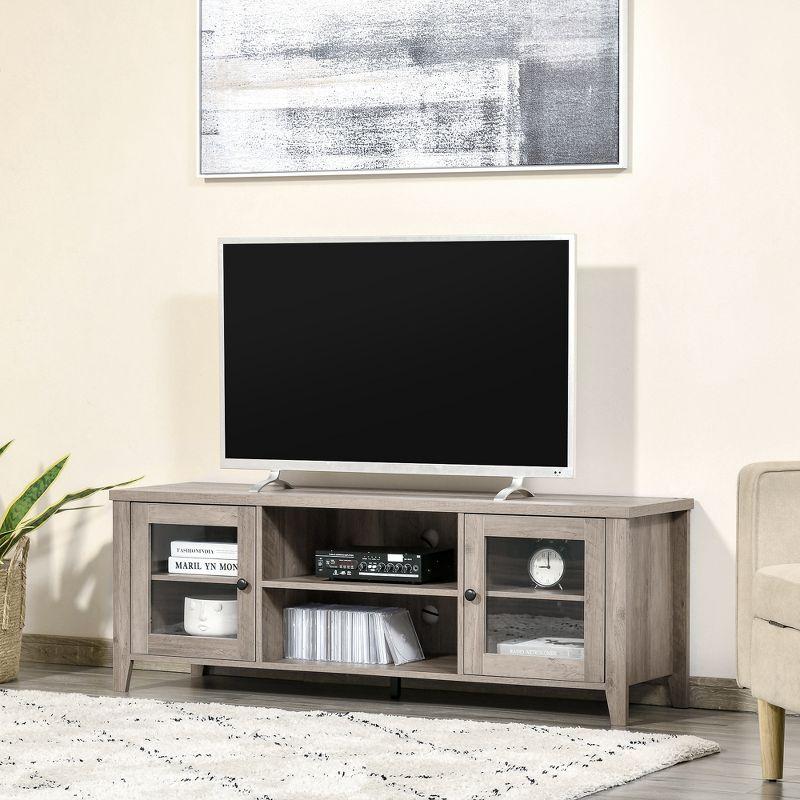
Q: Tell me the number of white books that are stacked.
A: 2